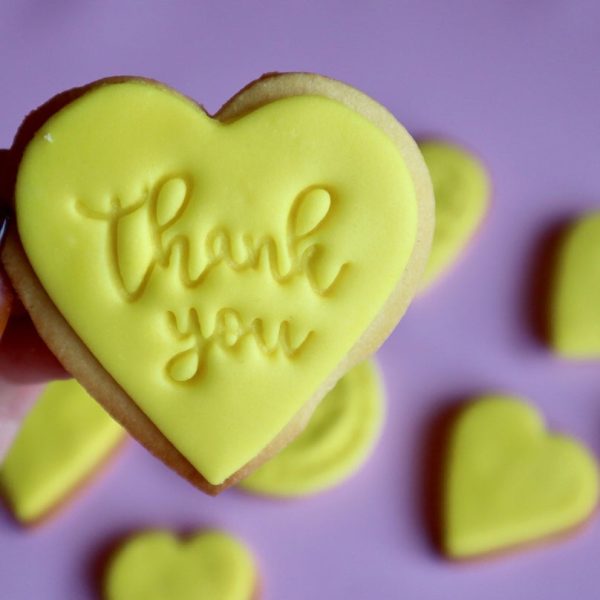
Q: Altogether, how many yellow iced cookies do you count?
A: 7